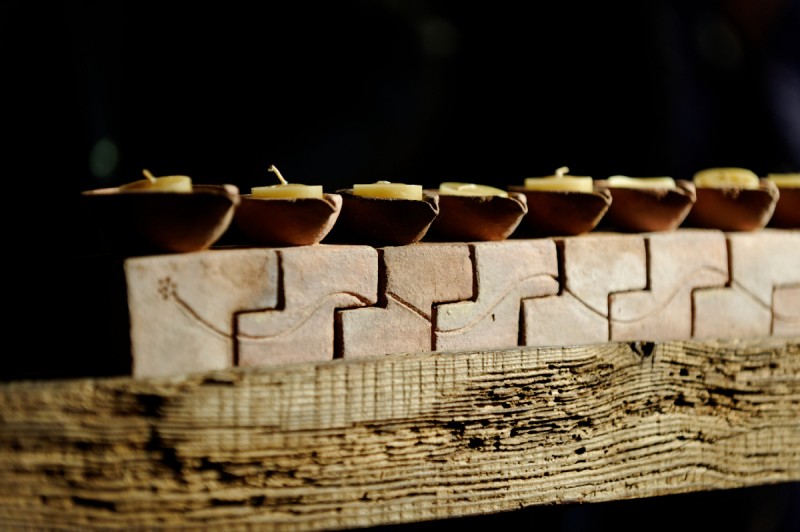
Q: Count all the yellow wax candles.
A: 8